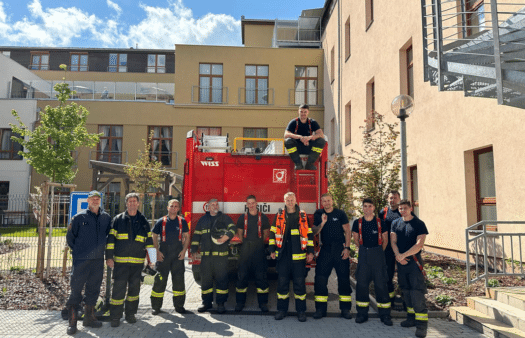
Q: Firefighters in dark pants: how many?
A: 11